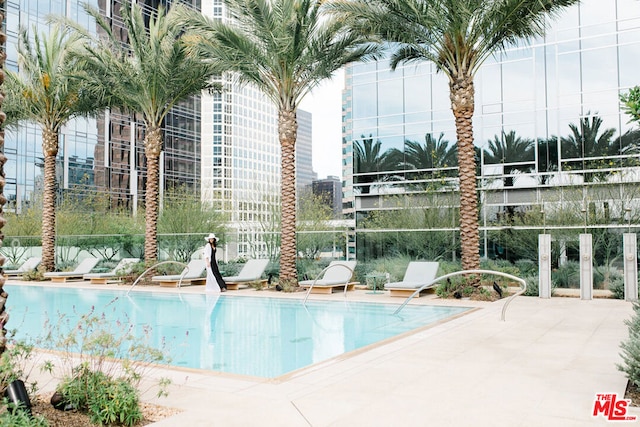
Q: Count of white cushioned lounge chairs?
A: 7